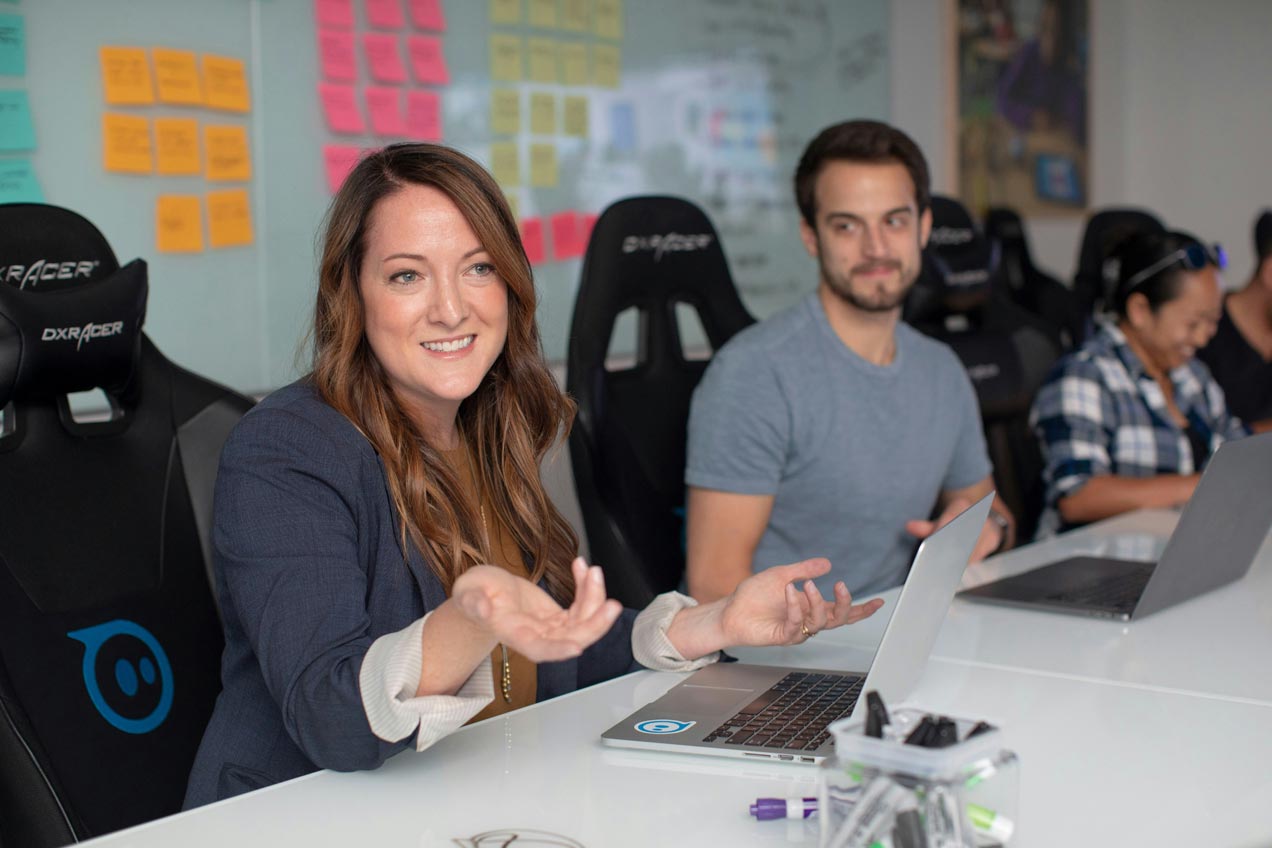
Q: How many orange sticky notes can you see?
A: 8